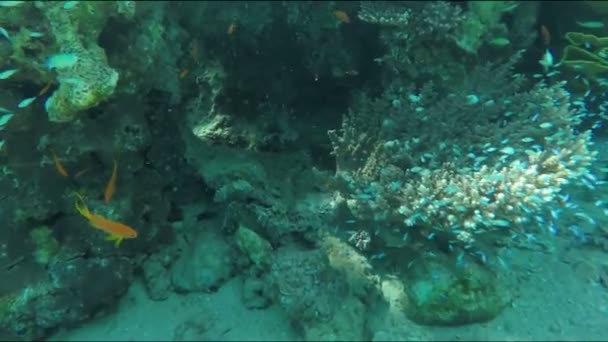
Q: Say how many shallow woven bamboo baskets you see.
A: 0